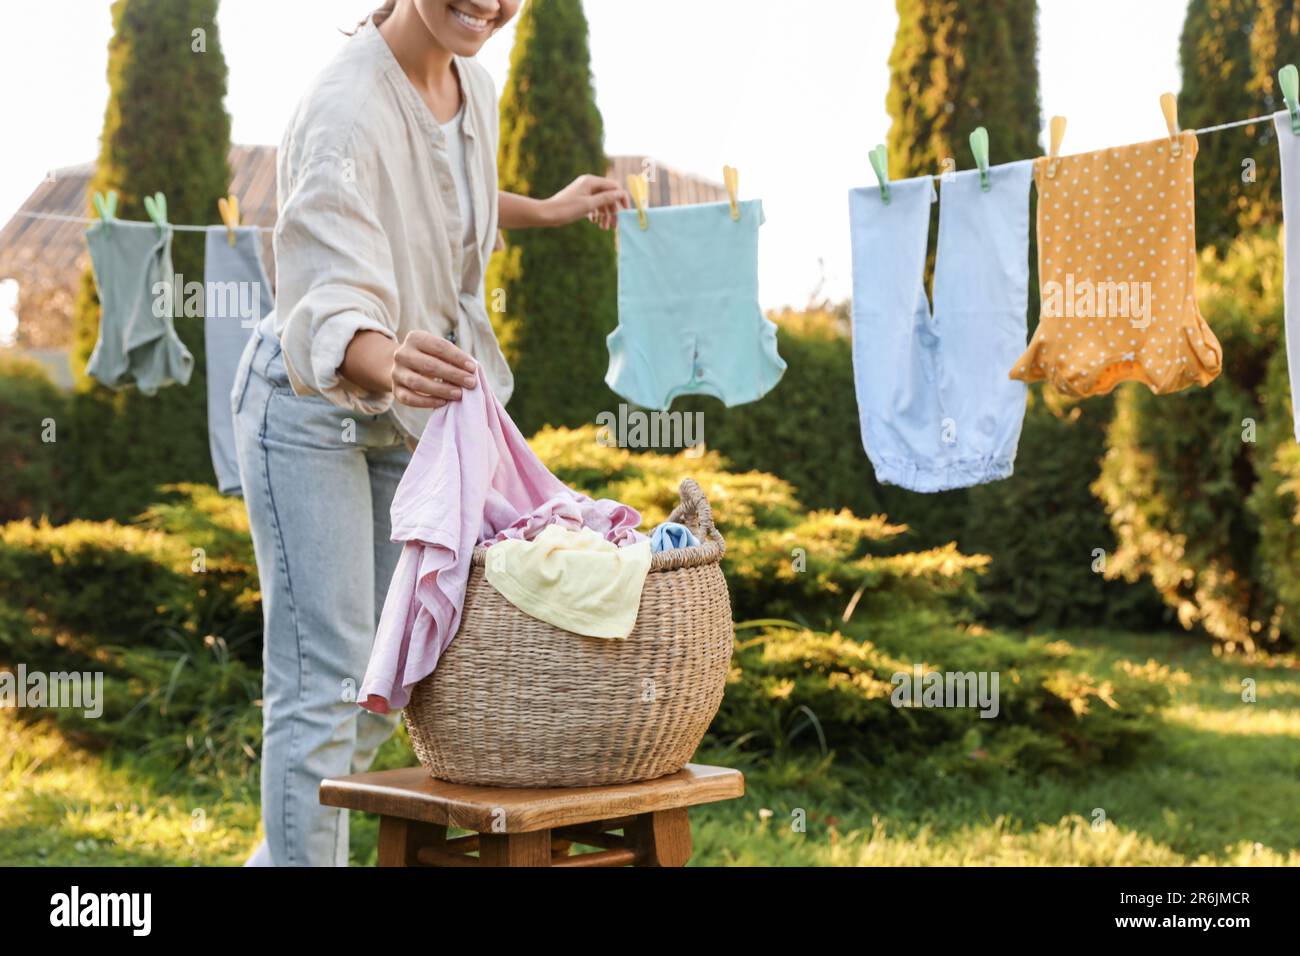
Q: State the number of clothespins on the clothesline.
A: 10